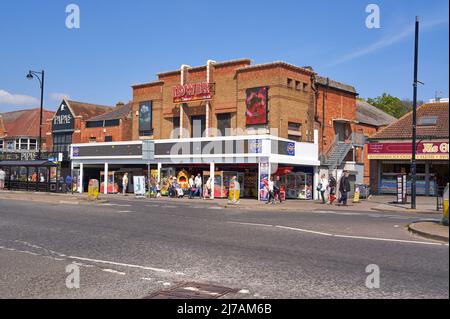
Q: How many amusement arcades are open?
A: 1